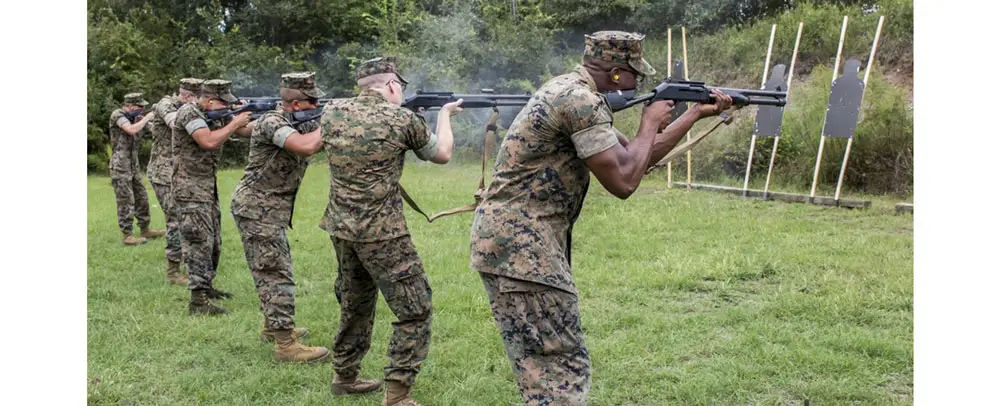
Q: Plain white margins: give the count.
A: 2